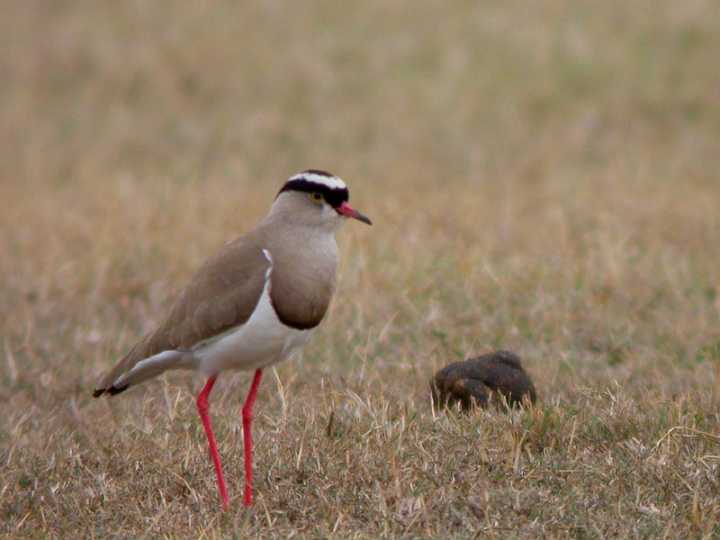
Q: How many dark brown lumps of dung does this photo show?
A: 1